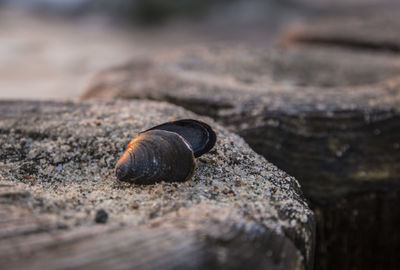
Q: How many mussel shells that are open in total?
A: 1